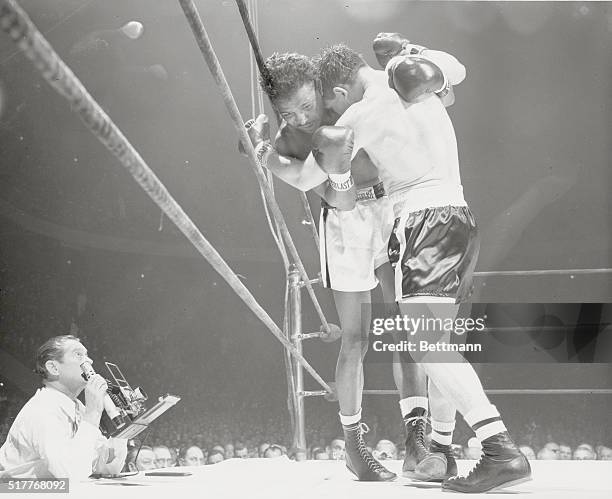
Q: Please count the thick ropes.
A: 3